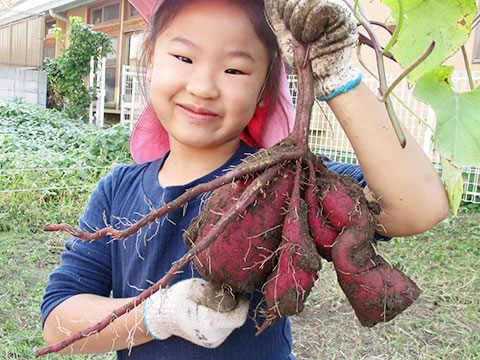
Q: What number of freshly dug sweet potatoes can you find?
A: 4